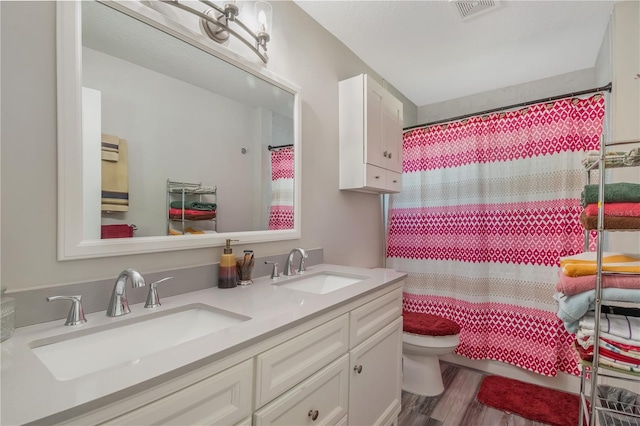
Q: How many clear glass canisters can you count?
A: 1